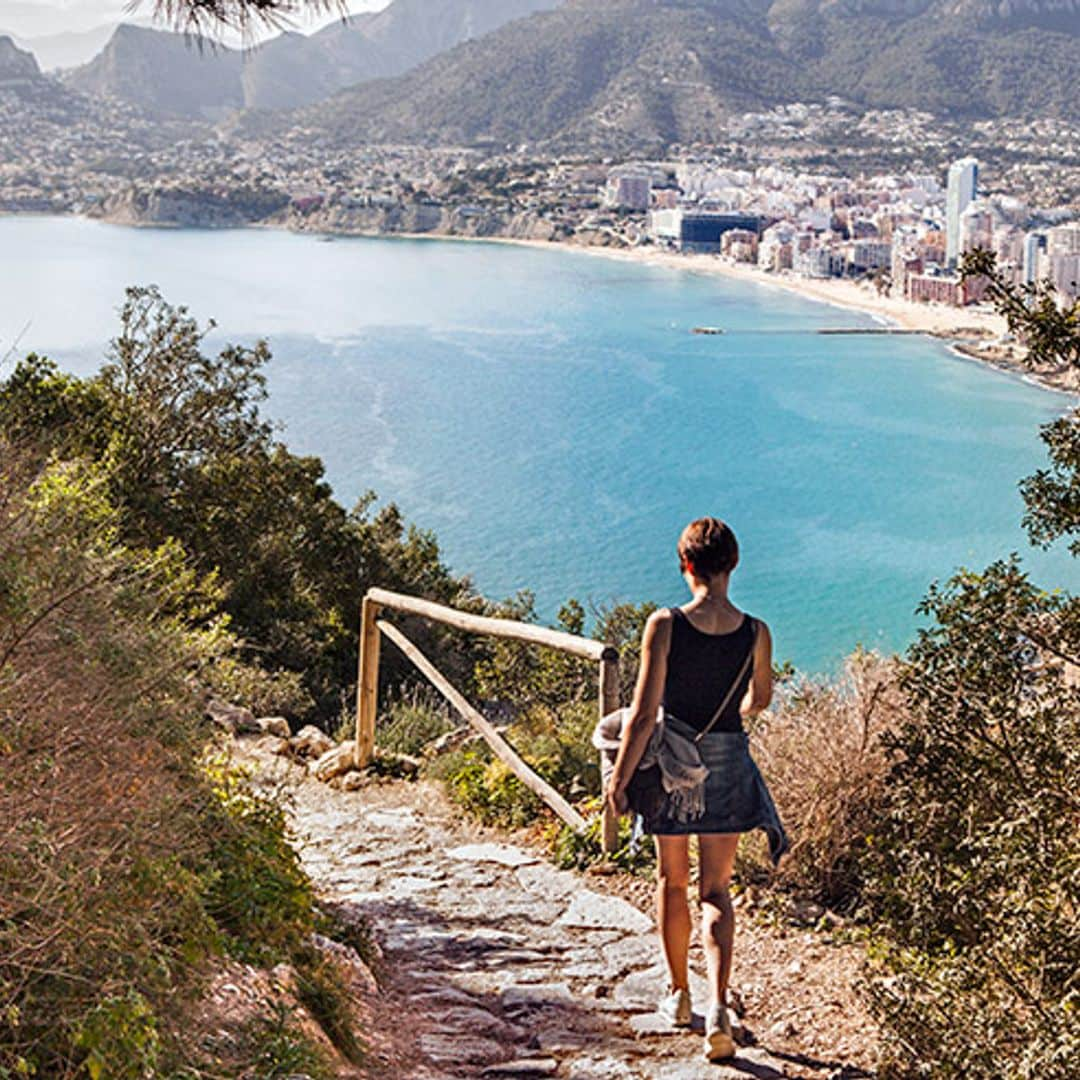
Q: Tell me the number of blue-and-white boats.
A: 0